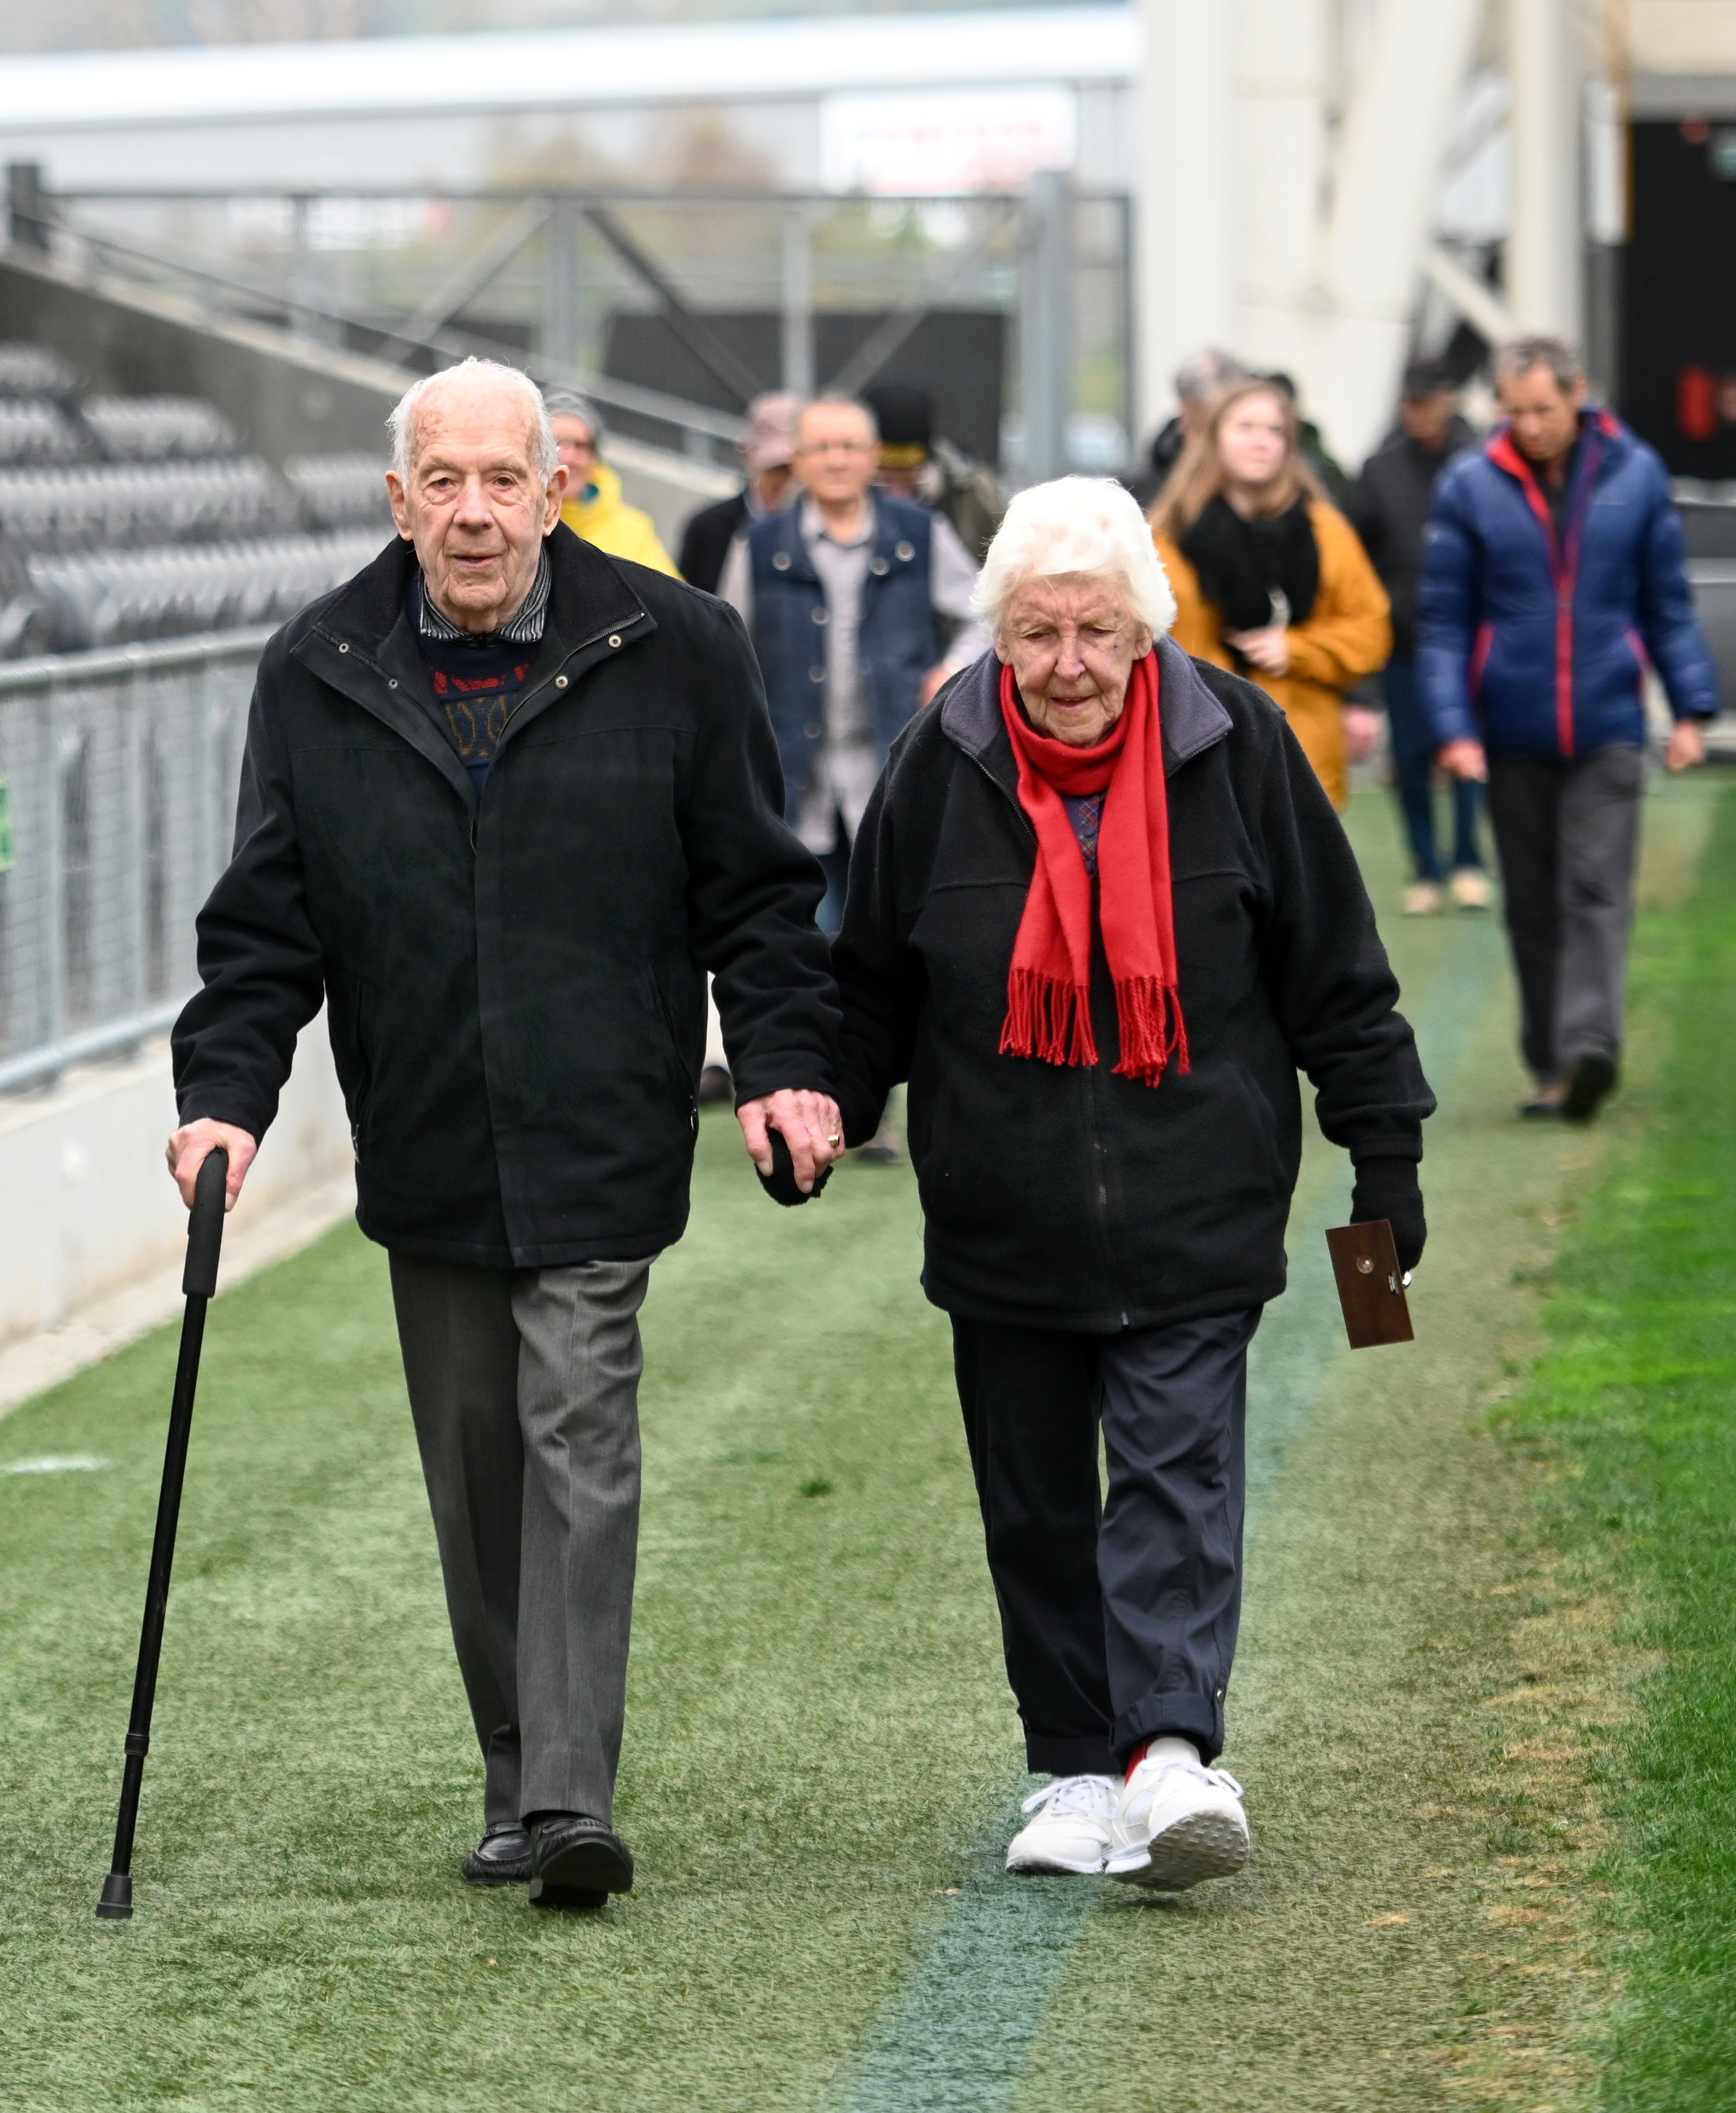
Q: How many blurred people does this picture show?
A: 9